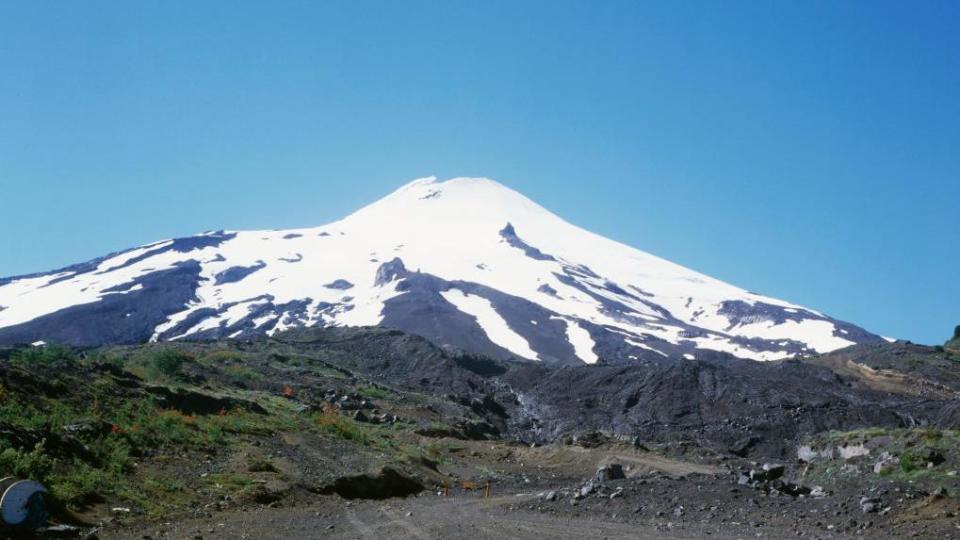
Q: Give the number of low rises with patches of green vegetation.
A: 2